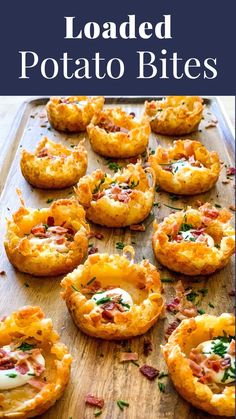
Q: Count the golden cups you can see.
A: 11